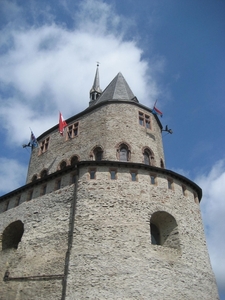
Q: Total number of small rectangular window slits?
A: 13